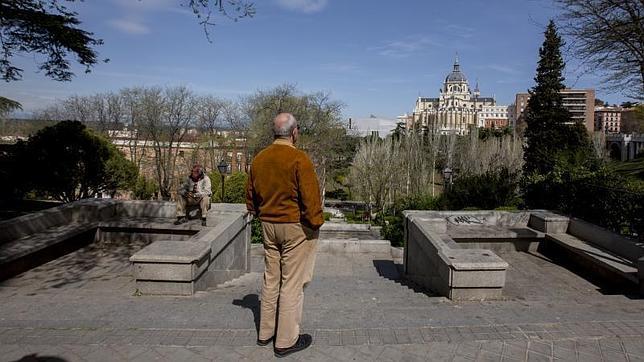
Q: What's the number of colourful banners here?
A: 0